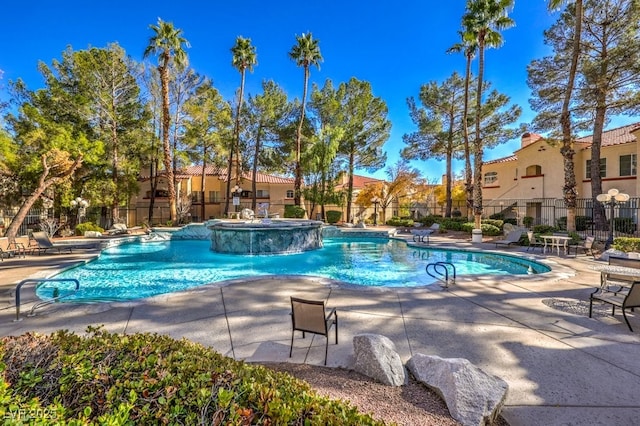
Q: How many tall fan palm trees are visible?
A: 6